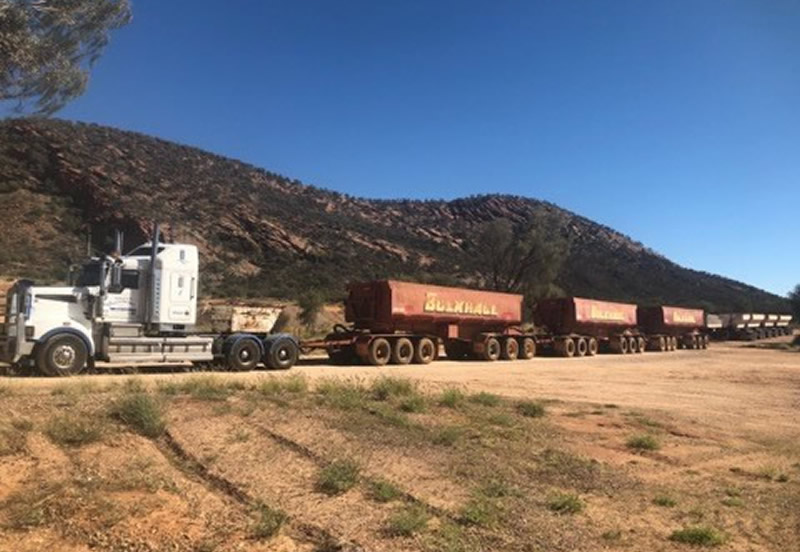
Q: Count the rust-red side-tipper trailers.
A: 3